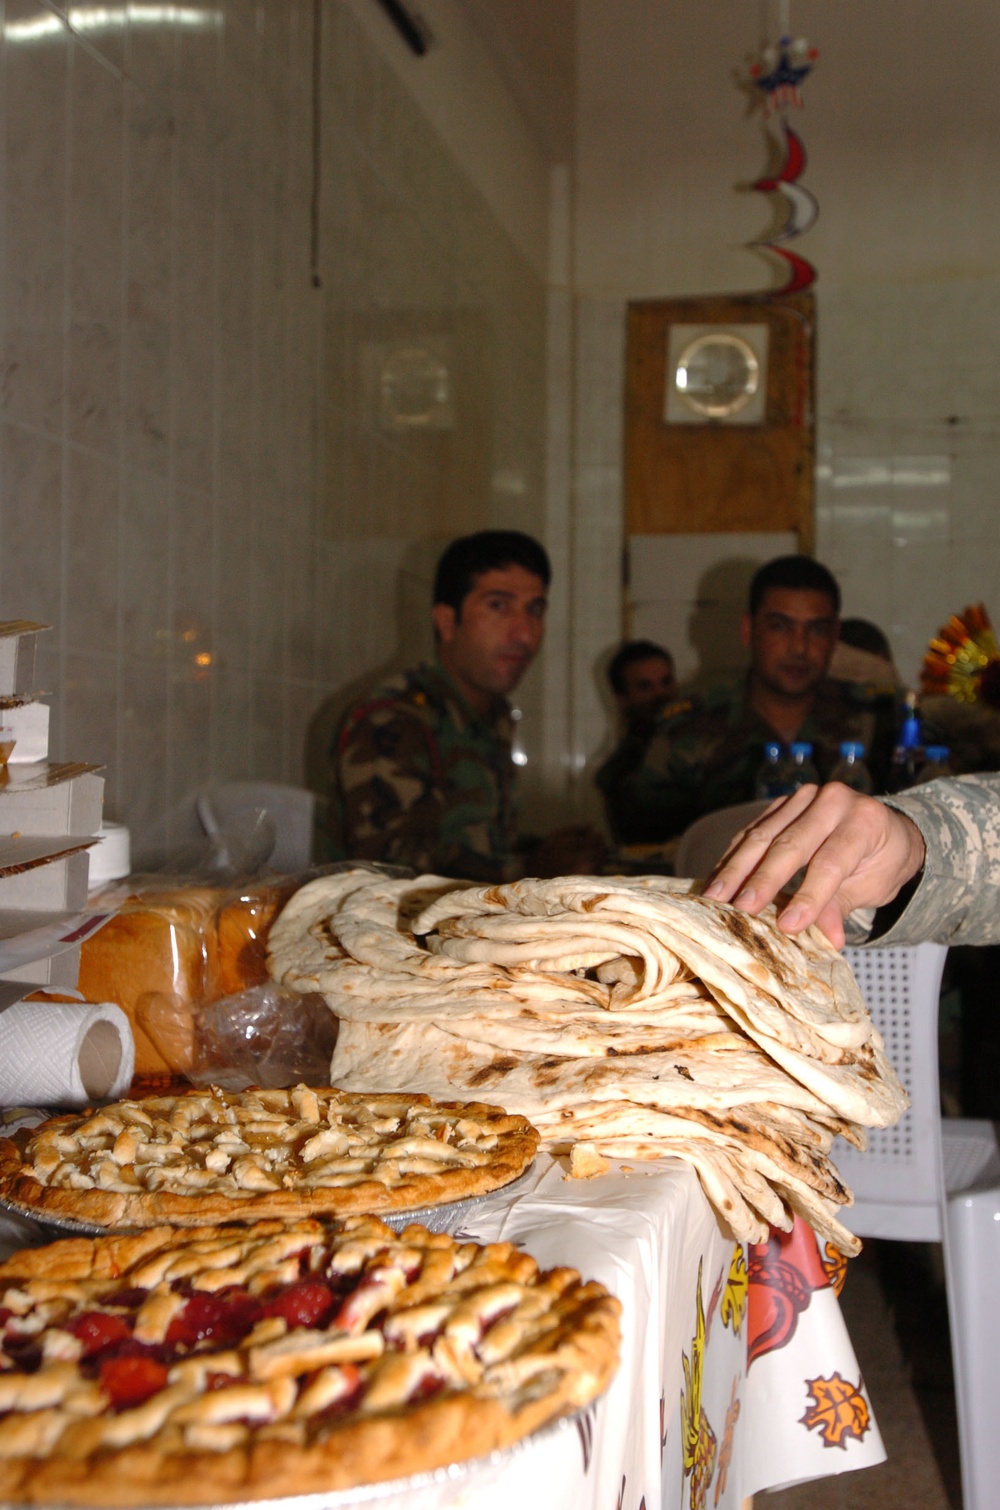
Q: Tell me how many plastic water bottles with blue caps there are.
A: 4